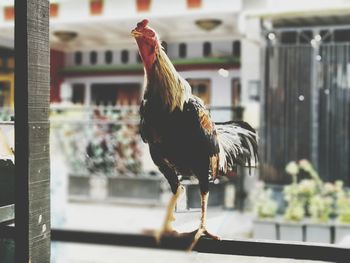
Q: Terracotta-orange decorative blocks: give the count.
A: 5